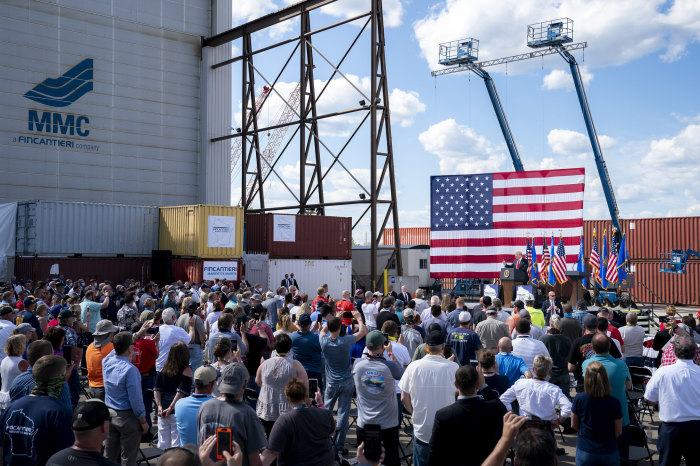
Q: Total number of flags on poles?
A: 10